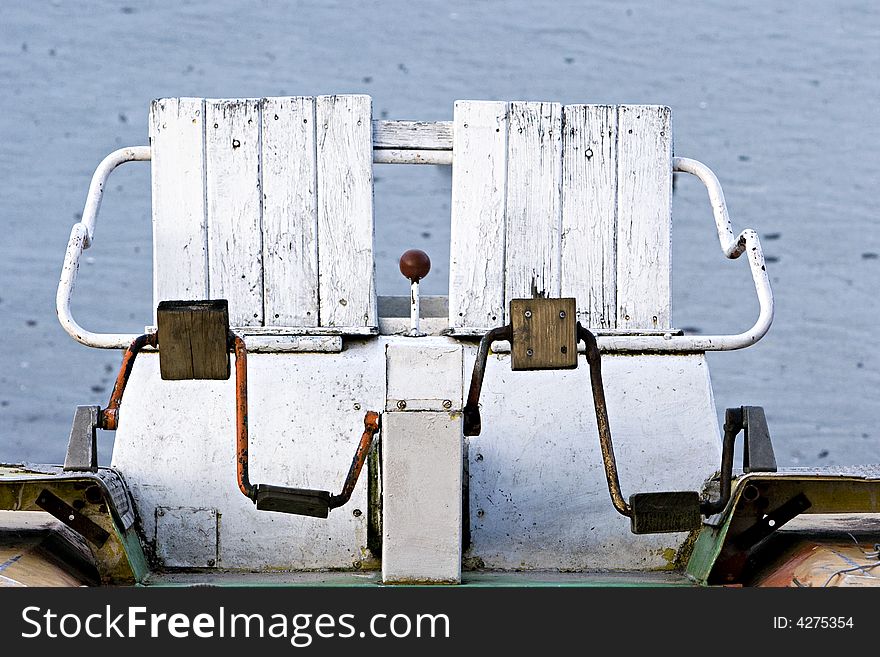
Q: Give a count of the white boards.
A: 8